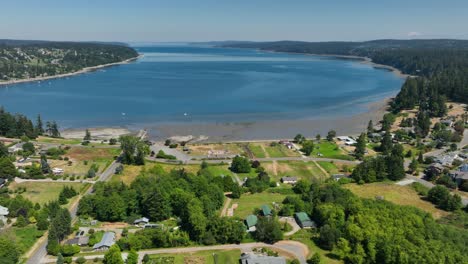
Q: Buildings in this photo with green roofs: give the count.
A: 3